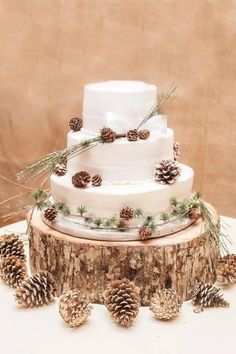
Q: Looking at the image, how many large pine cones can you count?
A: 8